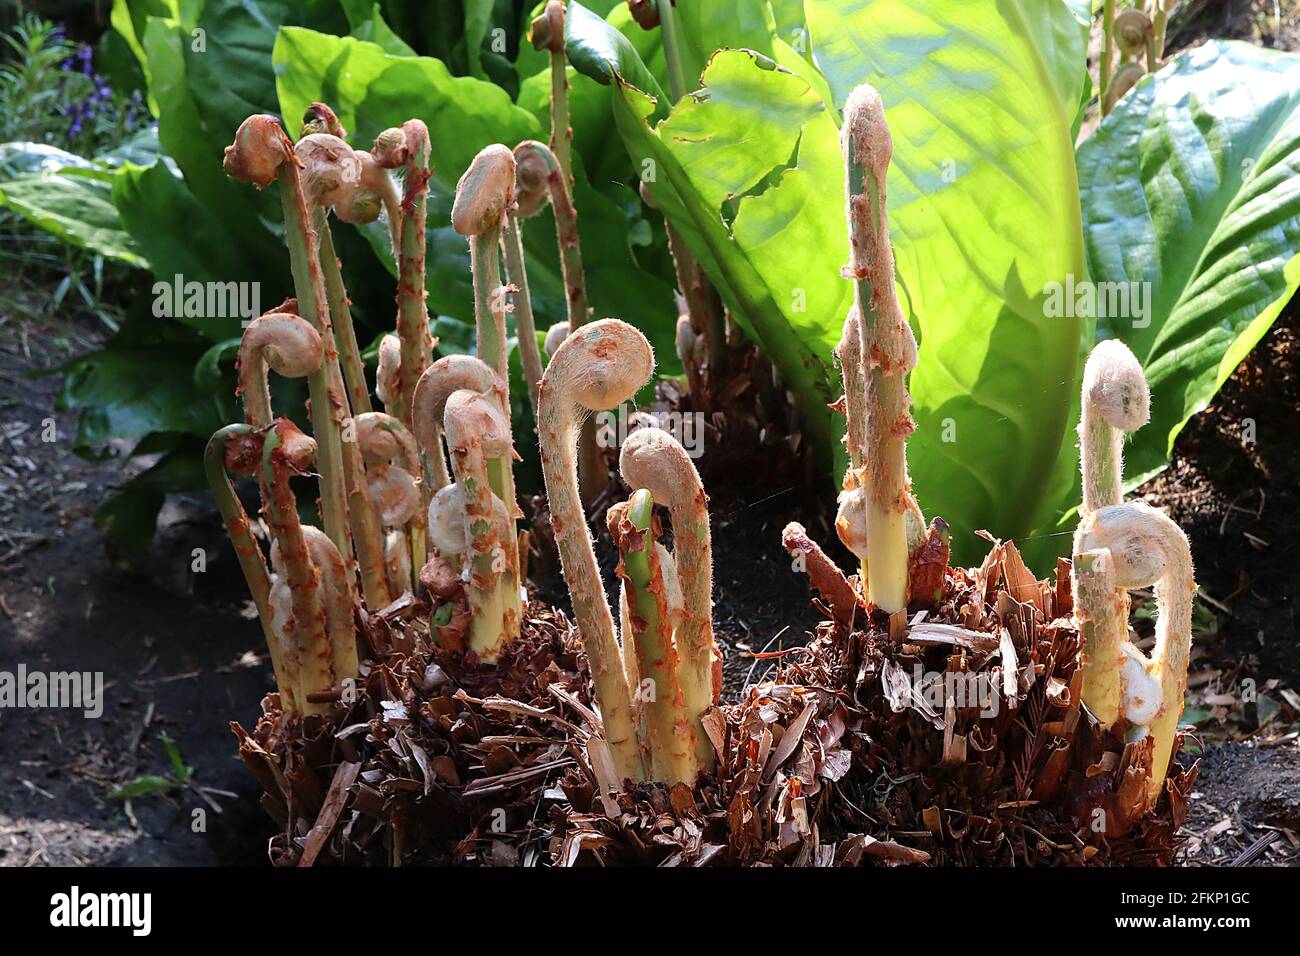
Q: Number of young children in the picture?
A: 0